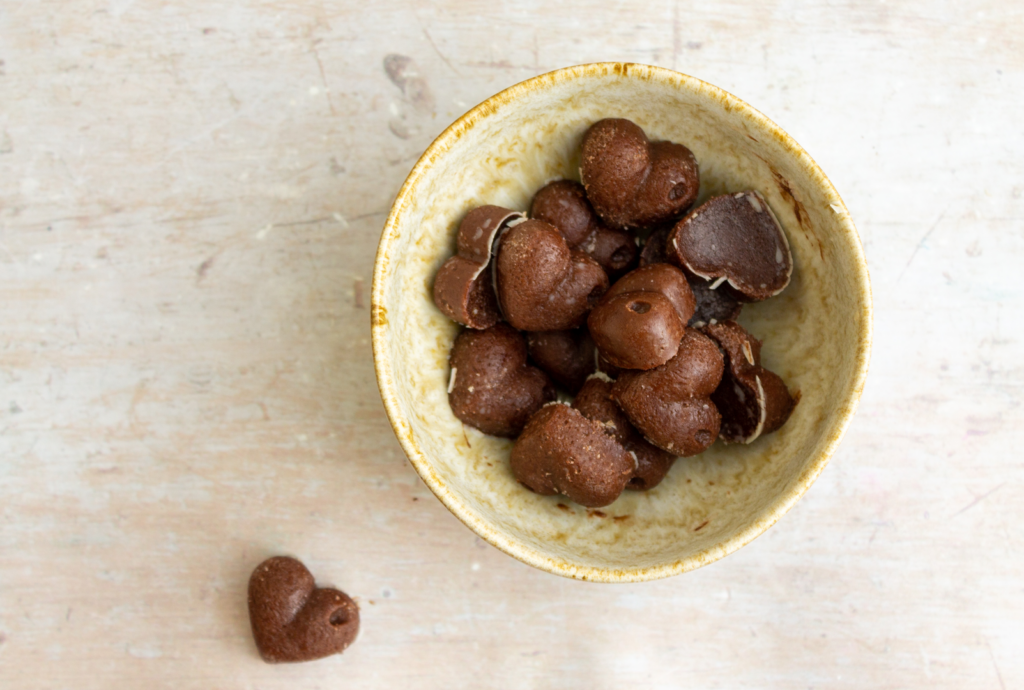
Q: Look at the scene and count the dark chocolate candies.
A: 14